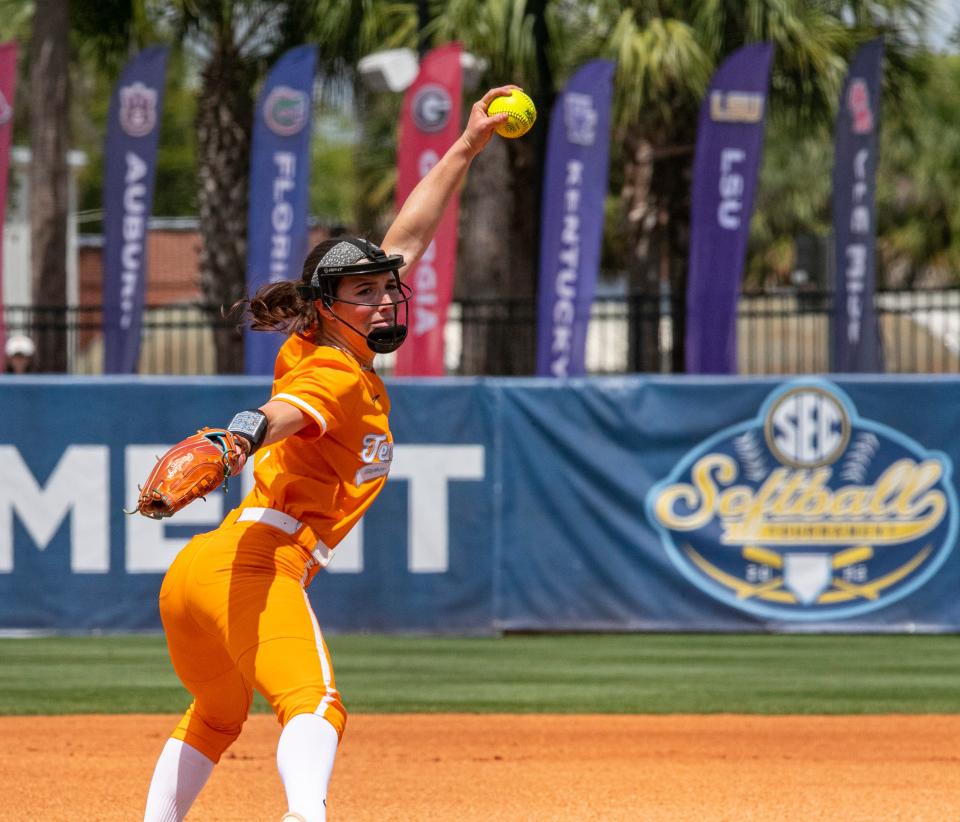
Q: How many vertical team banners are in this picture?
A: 7